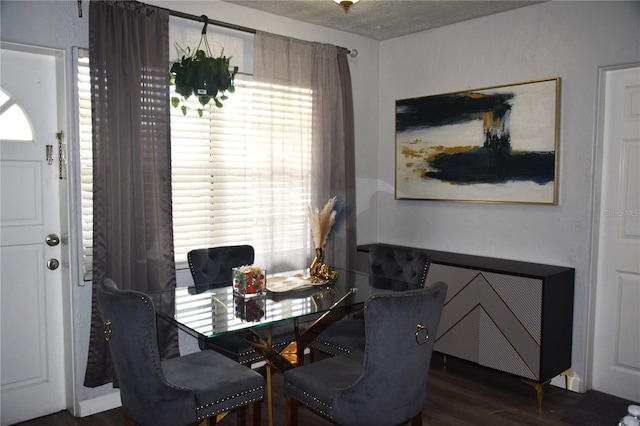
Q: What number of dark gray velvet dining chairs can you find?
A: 4